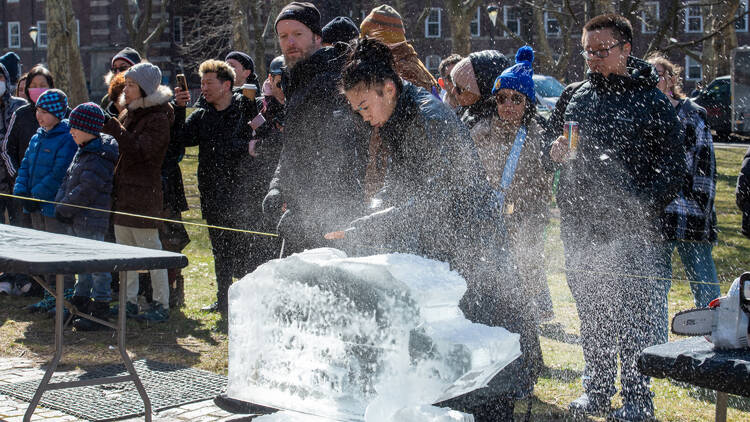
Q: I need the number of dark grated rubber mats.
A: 1